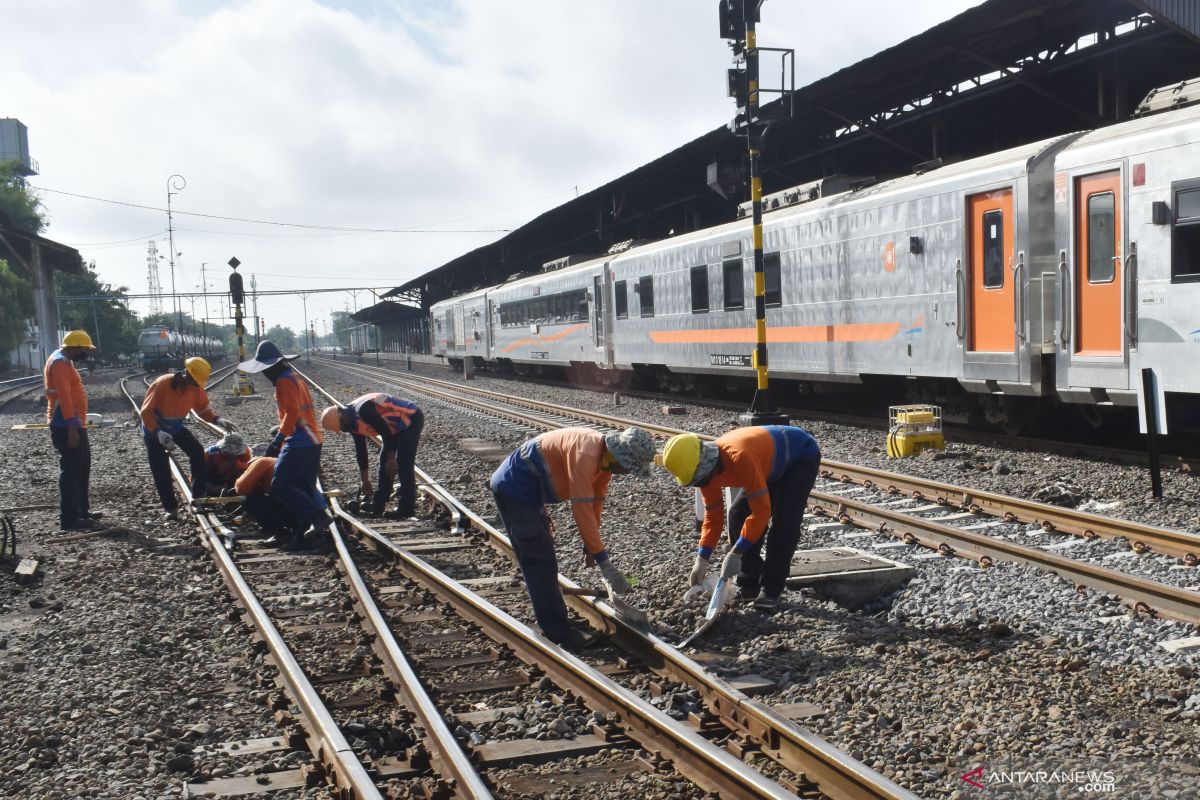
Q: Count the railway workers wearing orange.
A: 8